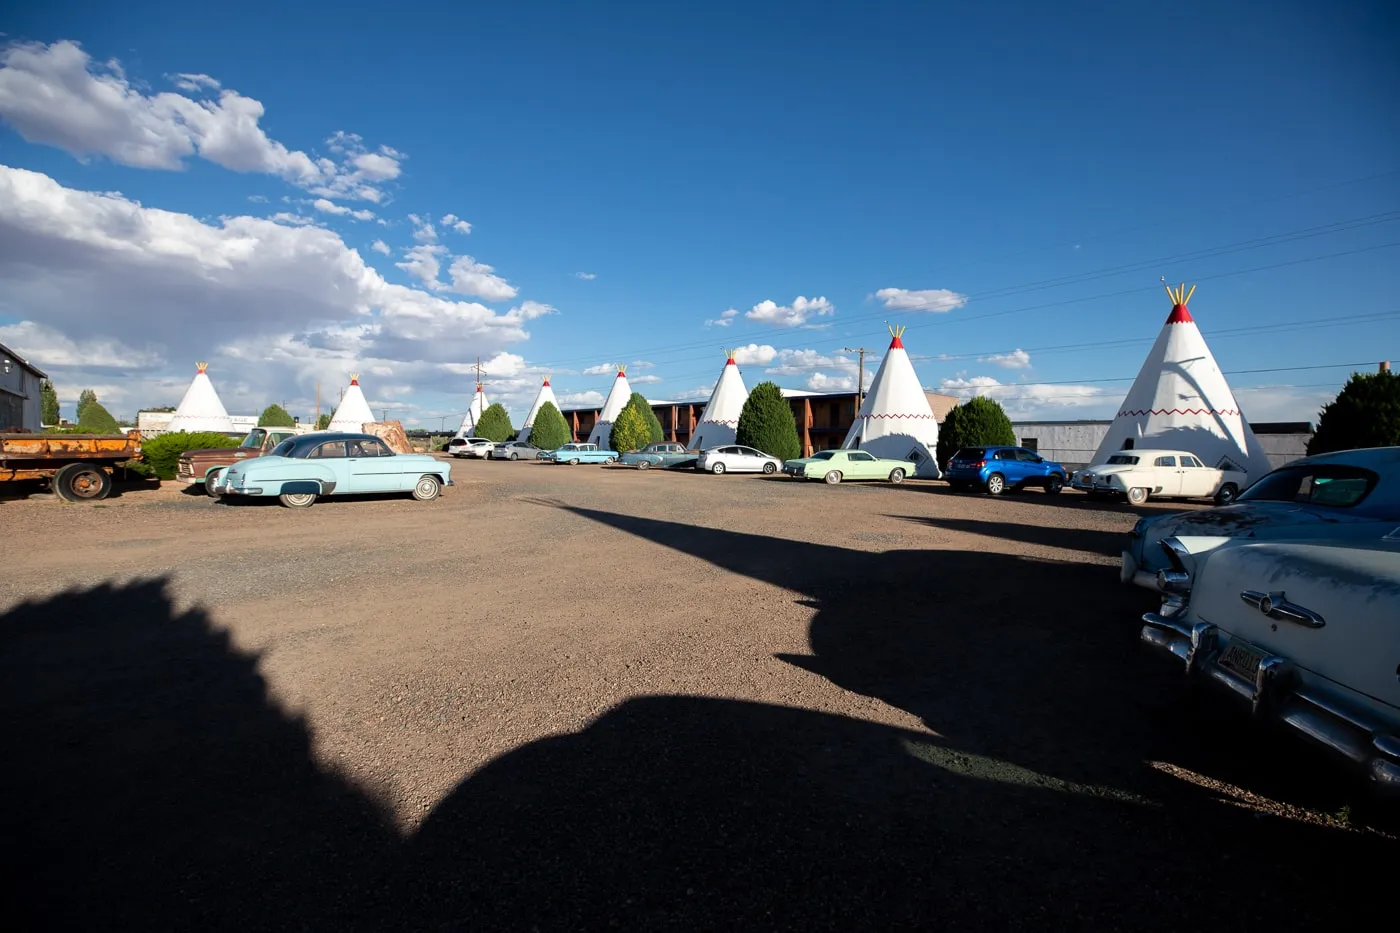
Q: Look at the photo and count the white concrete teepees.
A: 8